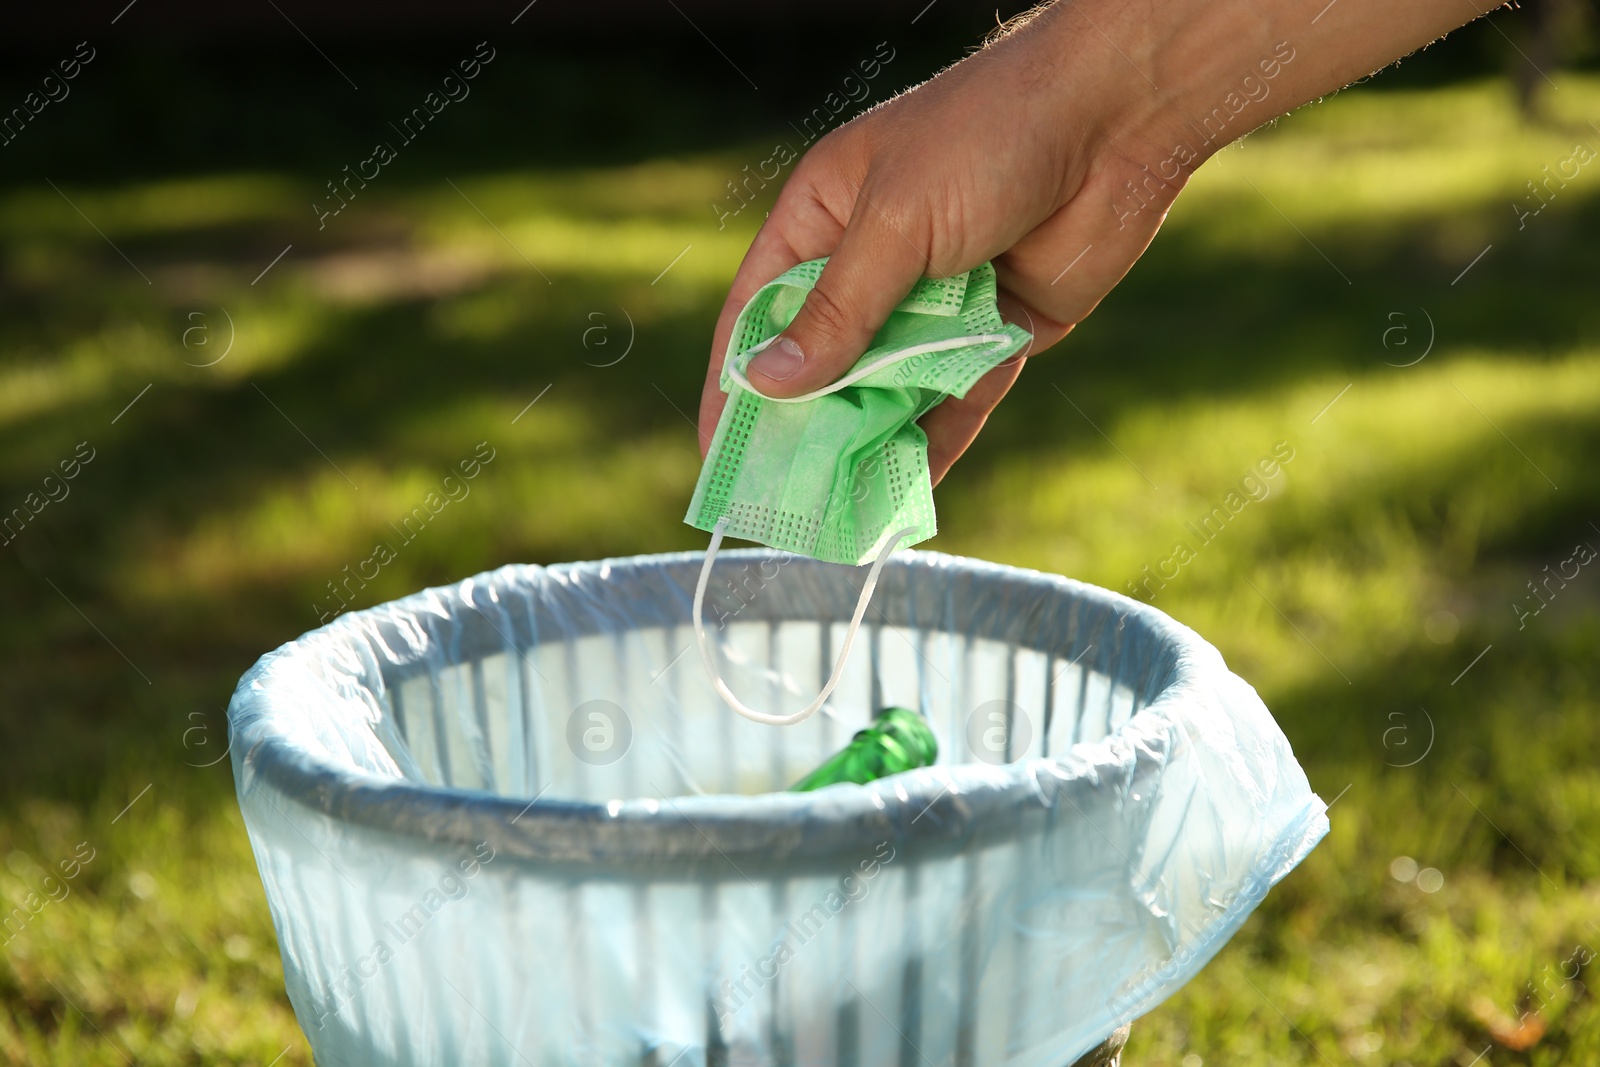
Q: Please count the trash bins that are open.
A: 1